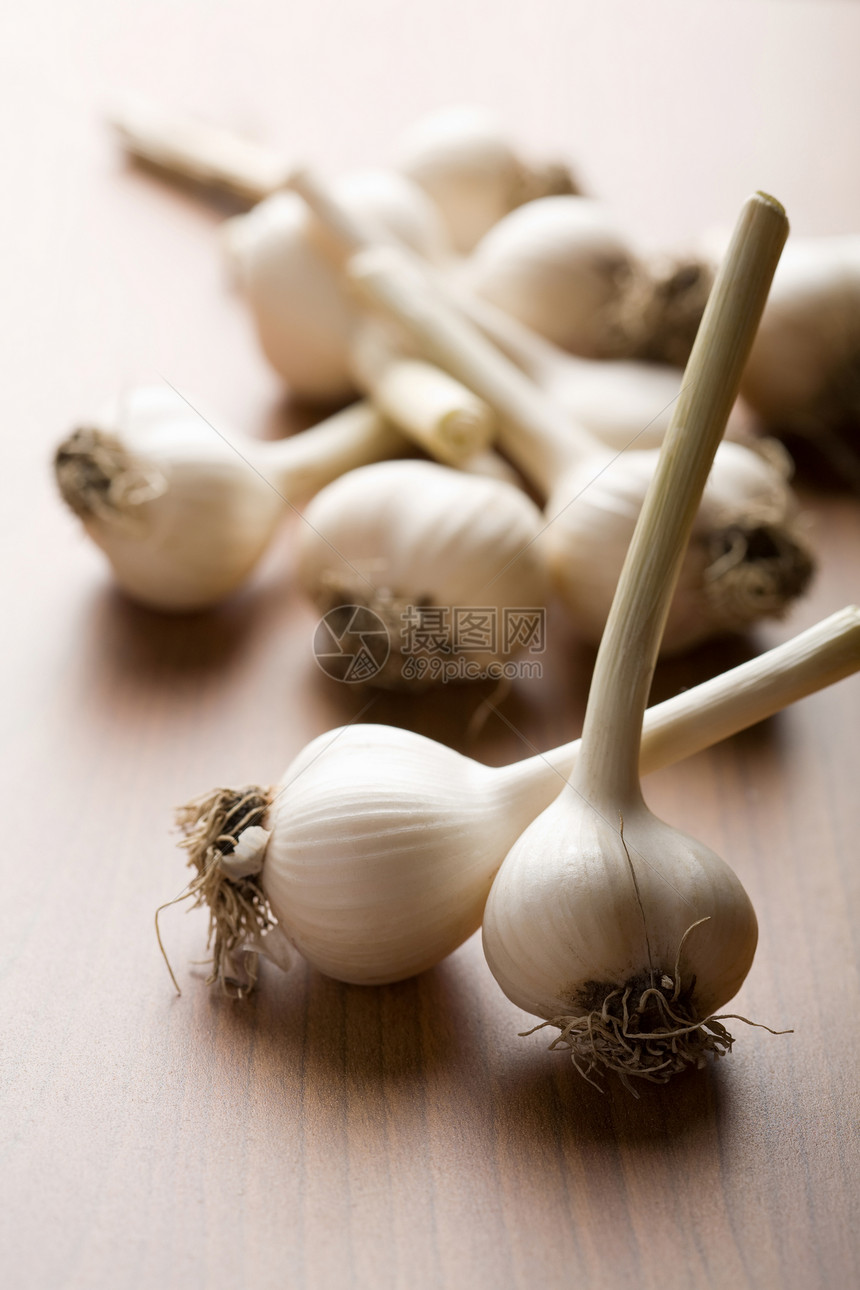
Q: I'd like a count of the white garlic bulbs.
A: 11